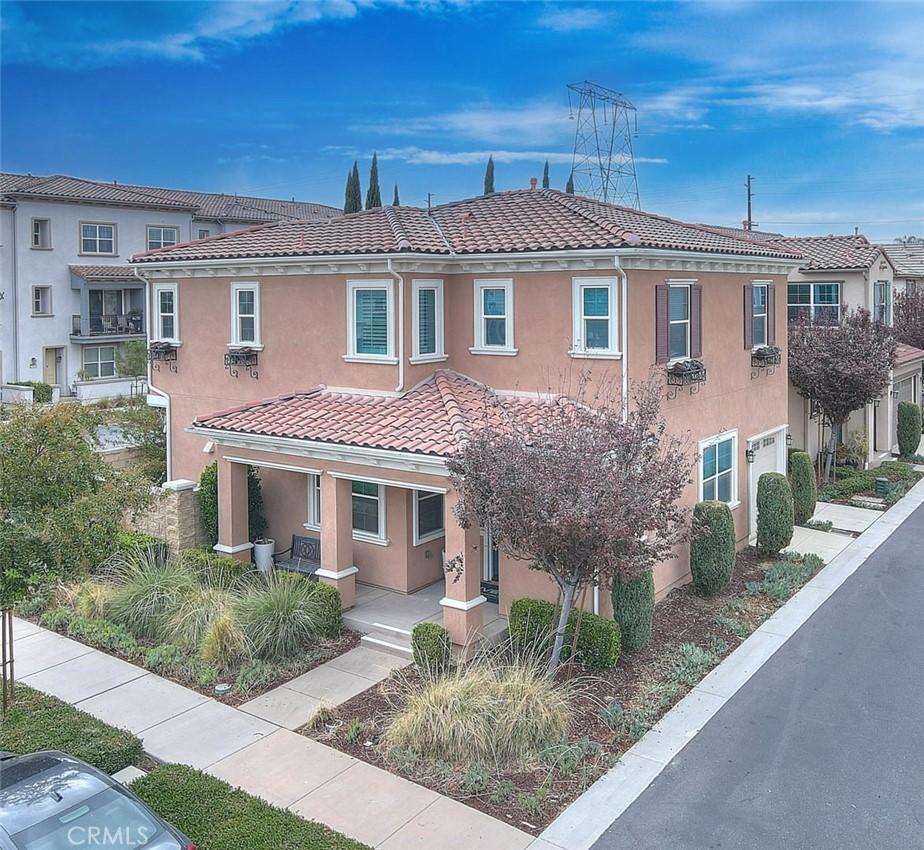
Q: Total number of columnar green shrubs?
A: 5